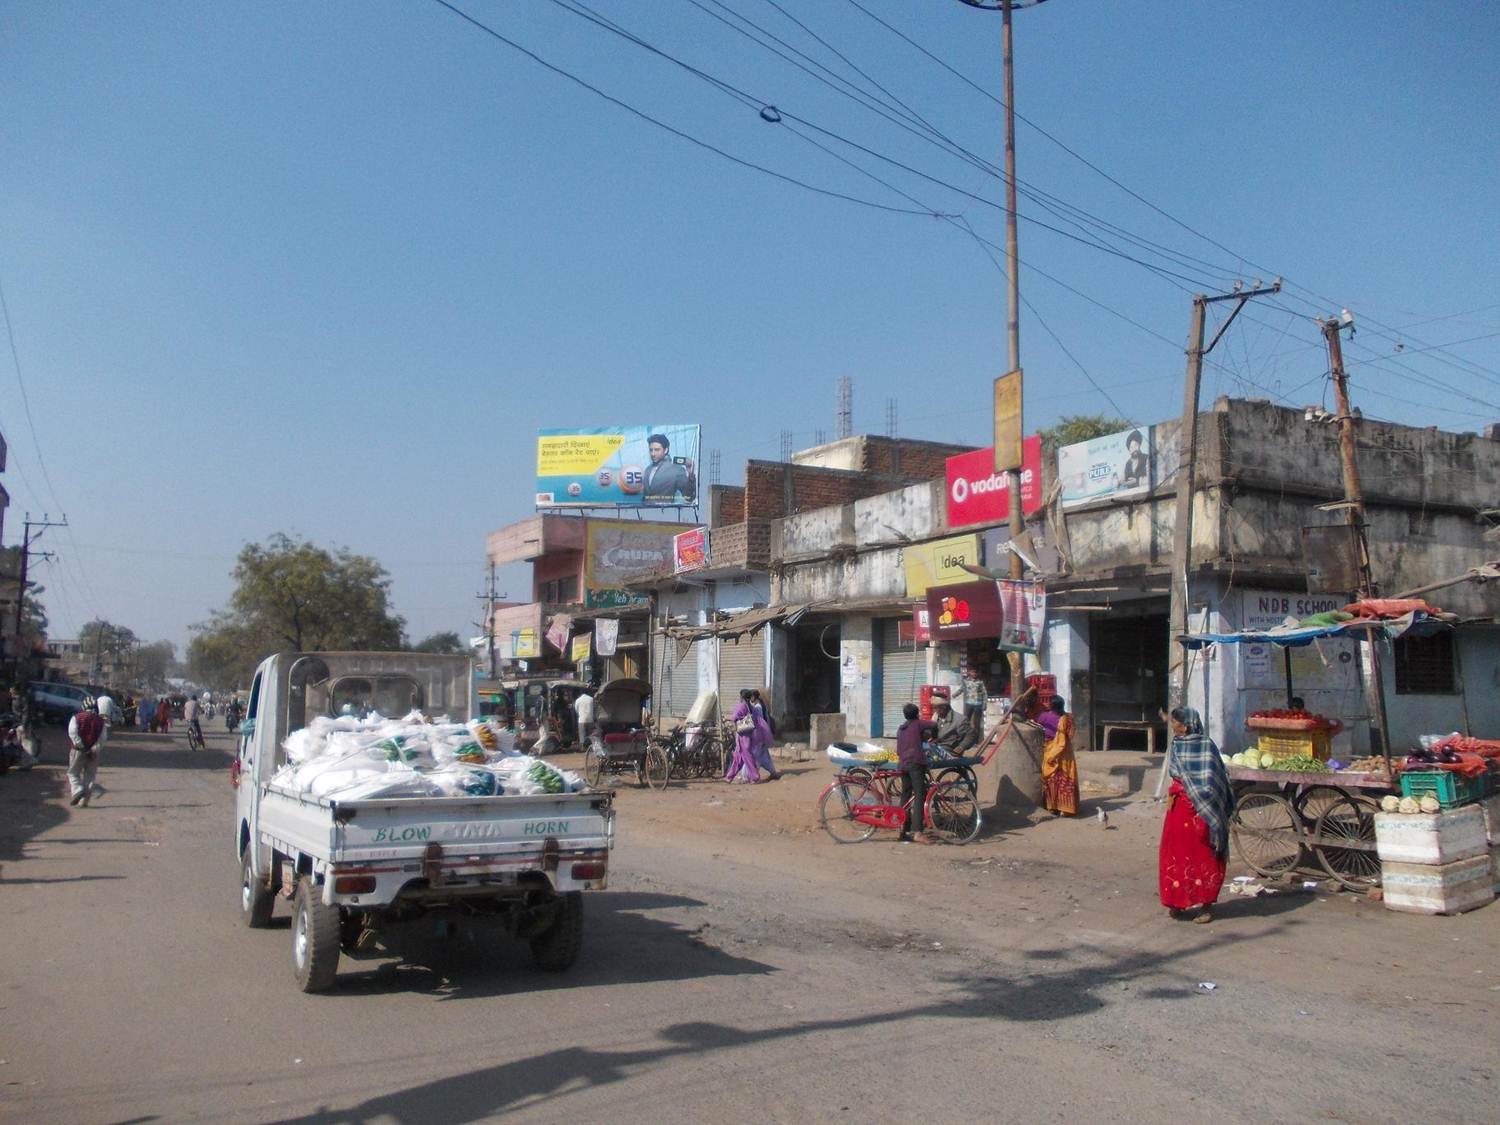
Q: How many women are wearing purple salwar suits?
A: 2